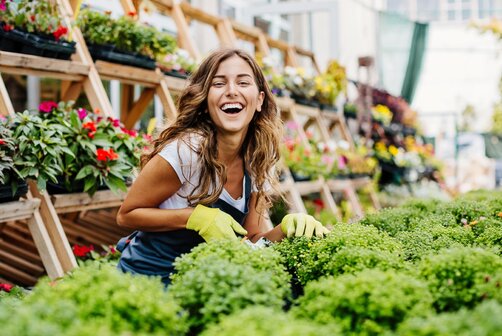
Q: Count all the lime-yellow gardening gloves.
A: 2